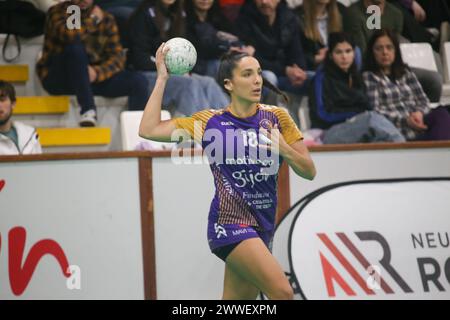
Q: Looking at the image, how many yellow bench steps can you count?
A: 3